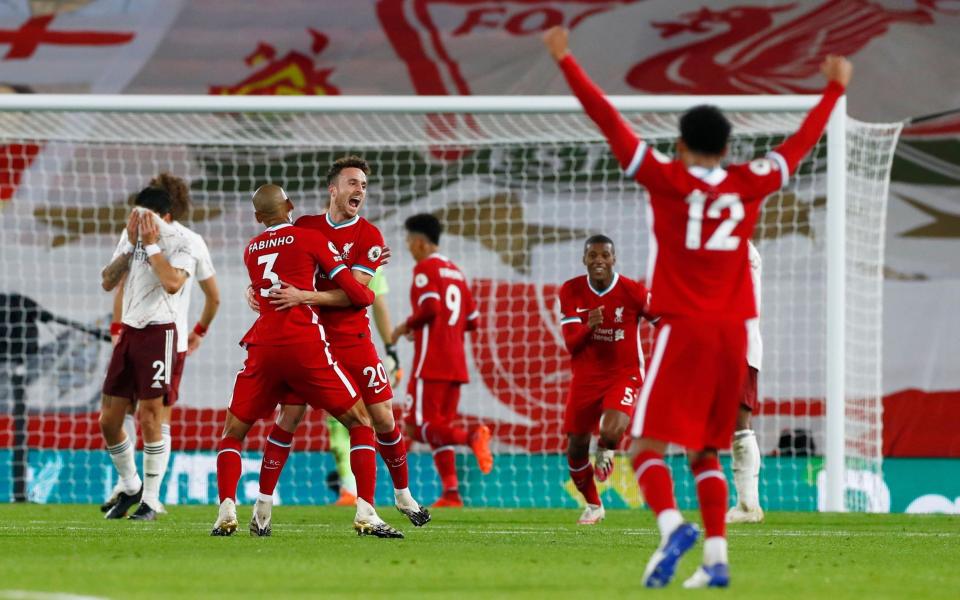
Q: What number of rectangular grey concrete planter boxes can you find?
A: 0